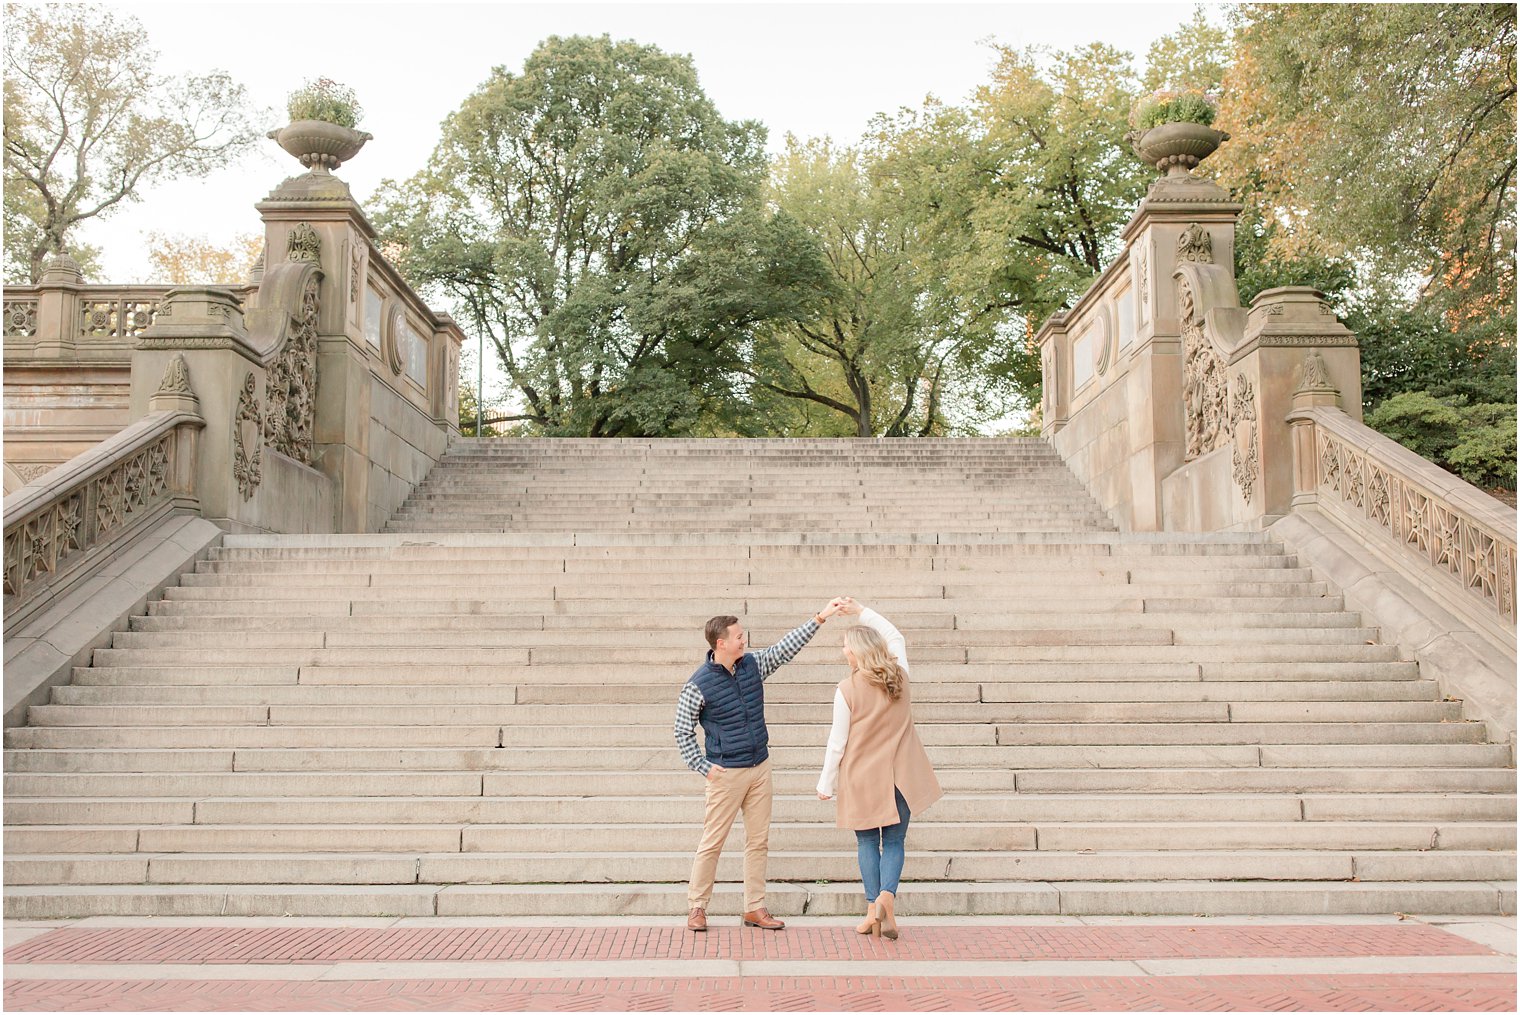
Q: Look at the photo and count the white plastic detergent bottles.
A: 0